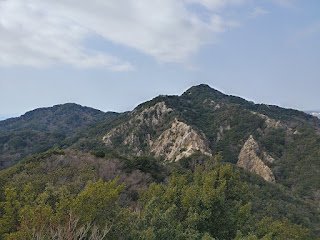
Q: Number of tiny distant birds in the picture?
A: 0